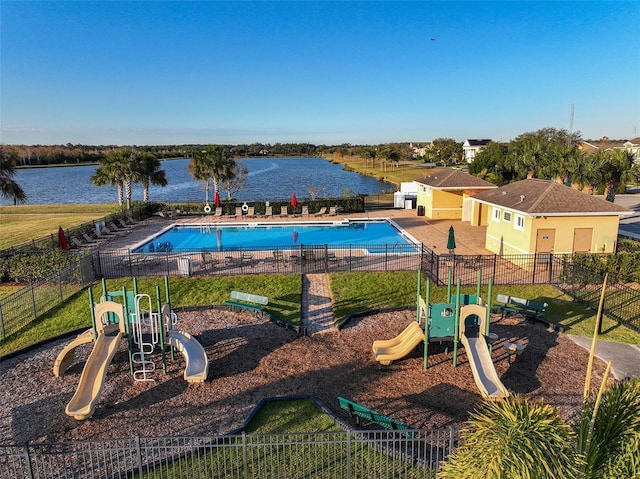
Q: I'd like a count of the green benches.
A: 3